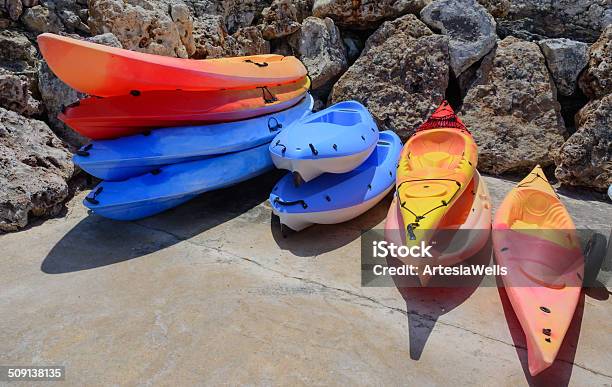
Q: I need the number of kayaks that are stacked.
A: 8